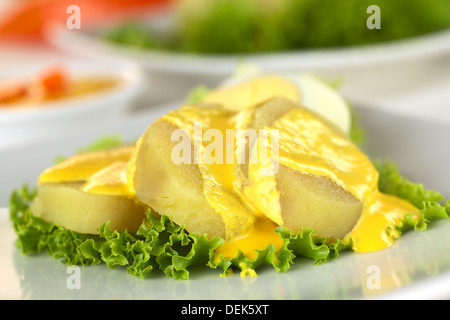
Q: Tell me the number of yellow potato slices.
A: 3